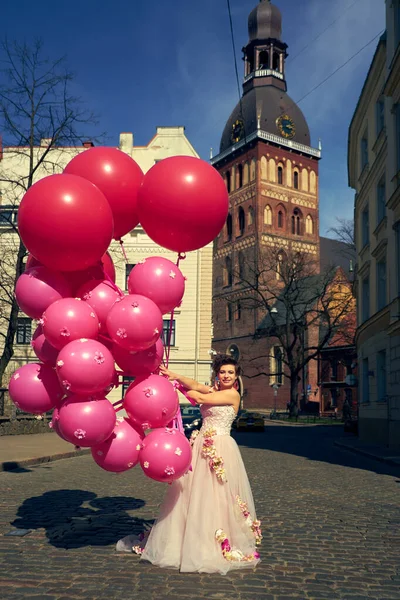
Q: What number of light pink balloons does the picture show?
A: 14